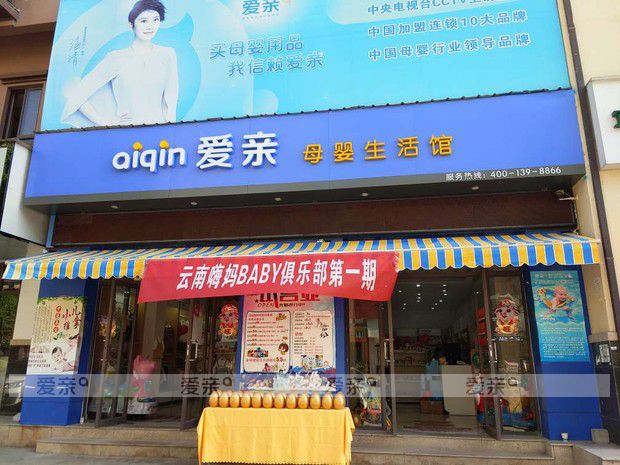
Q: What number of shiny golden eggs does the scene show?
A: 12